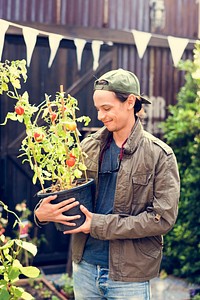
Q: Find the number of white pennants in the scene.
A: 7